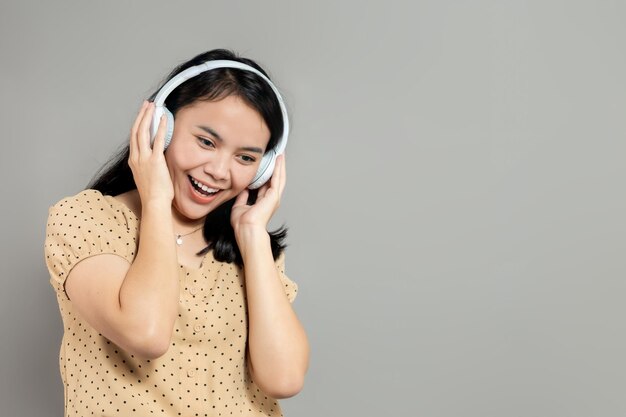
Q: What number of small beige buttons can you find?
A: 3